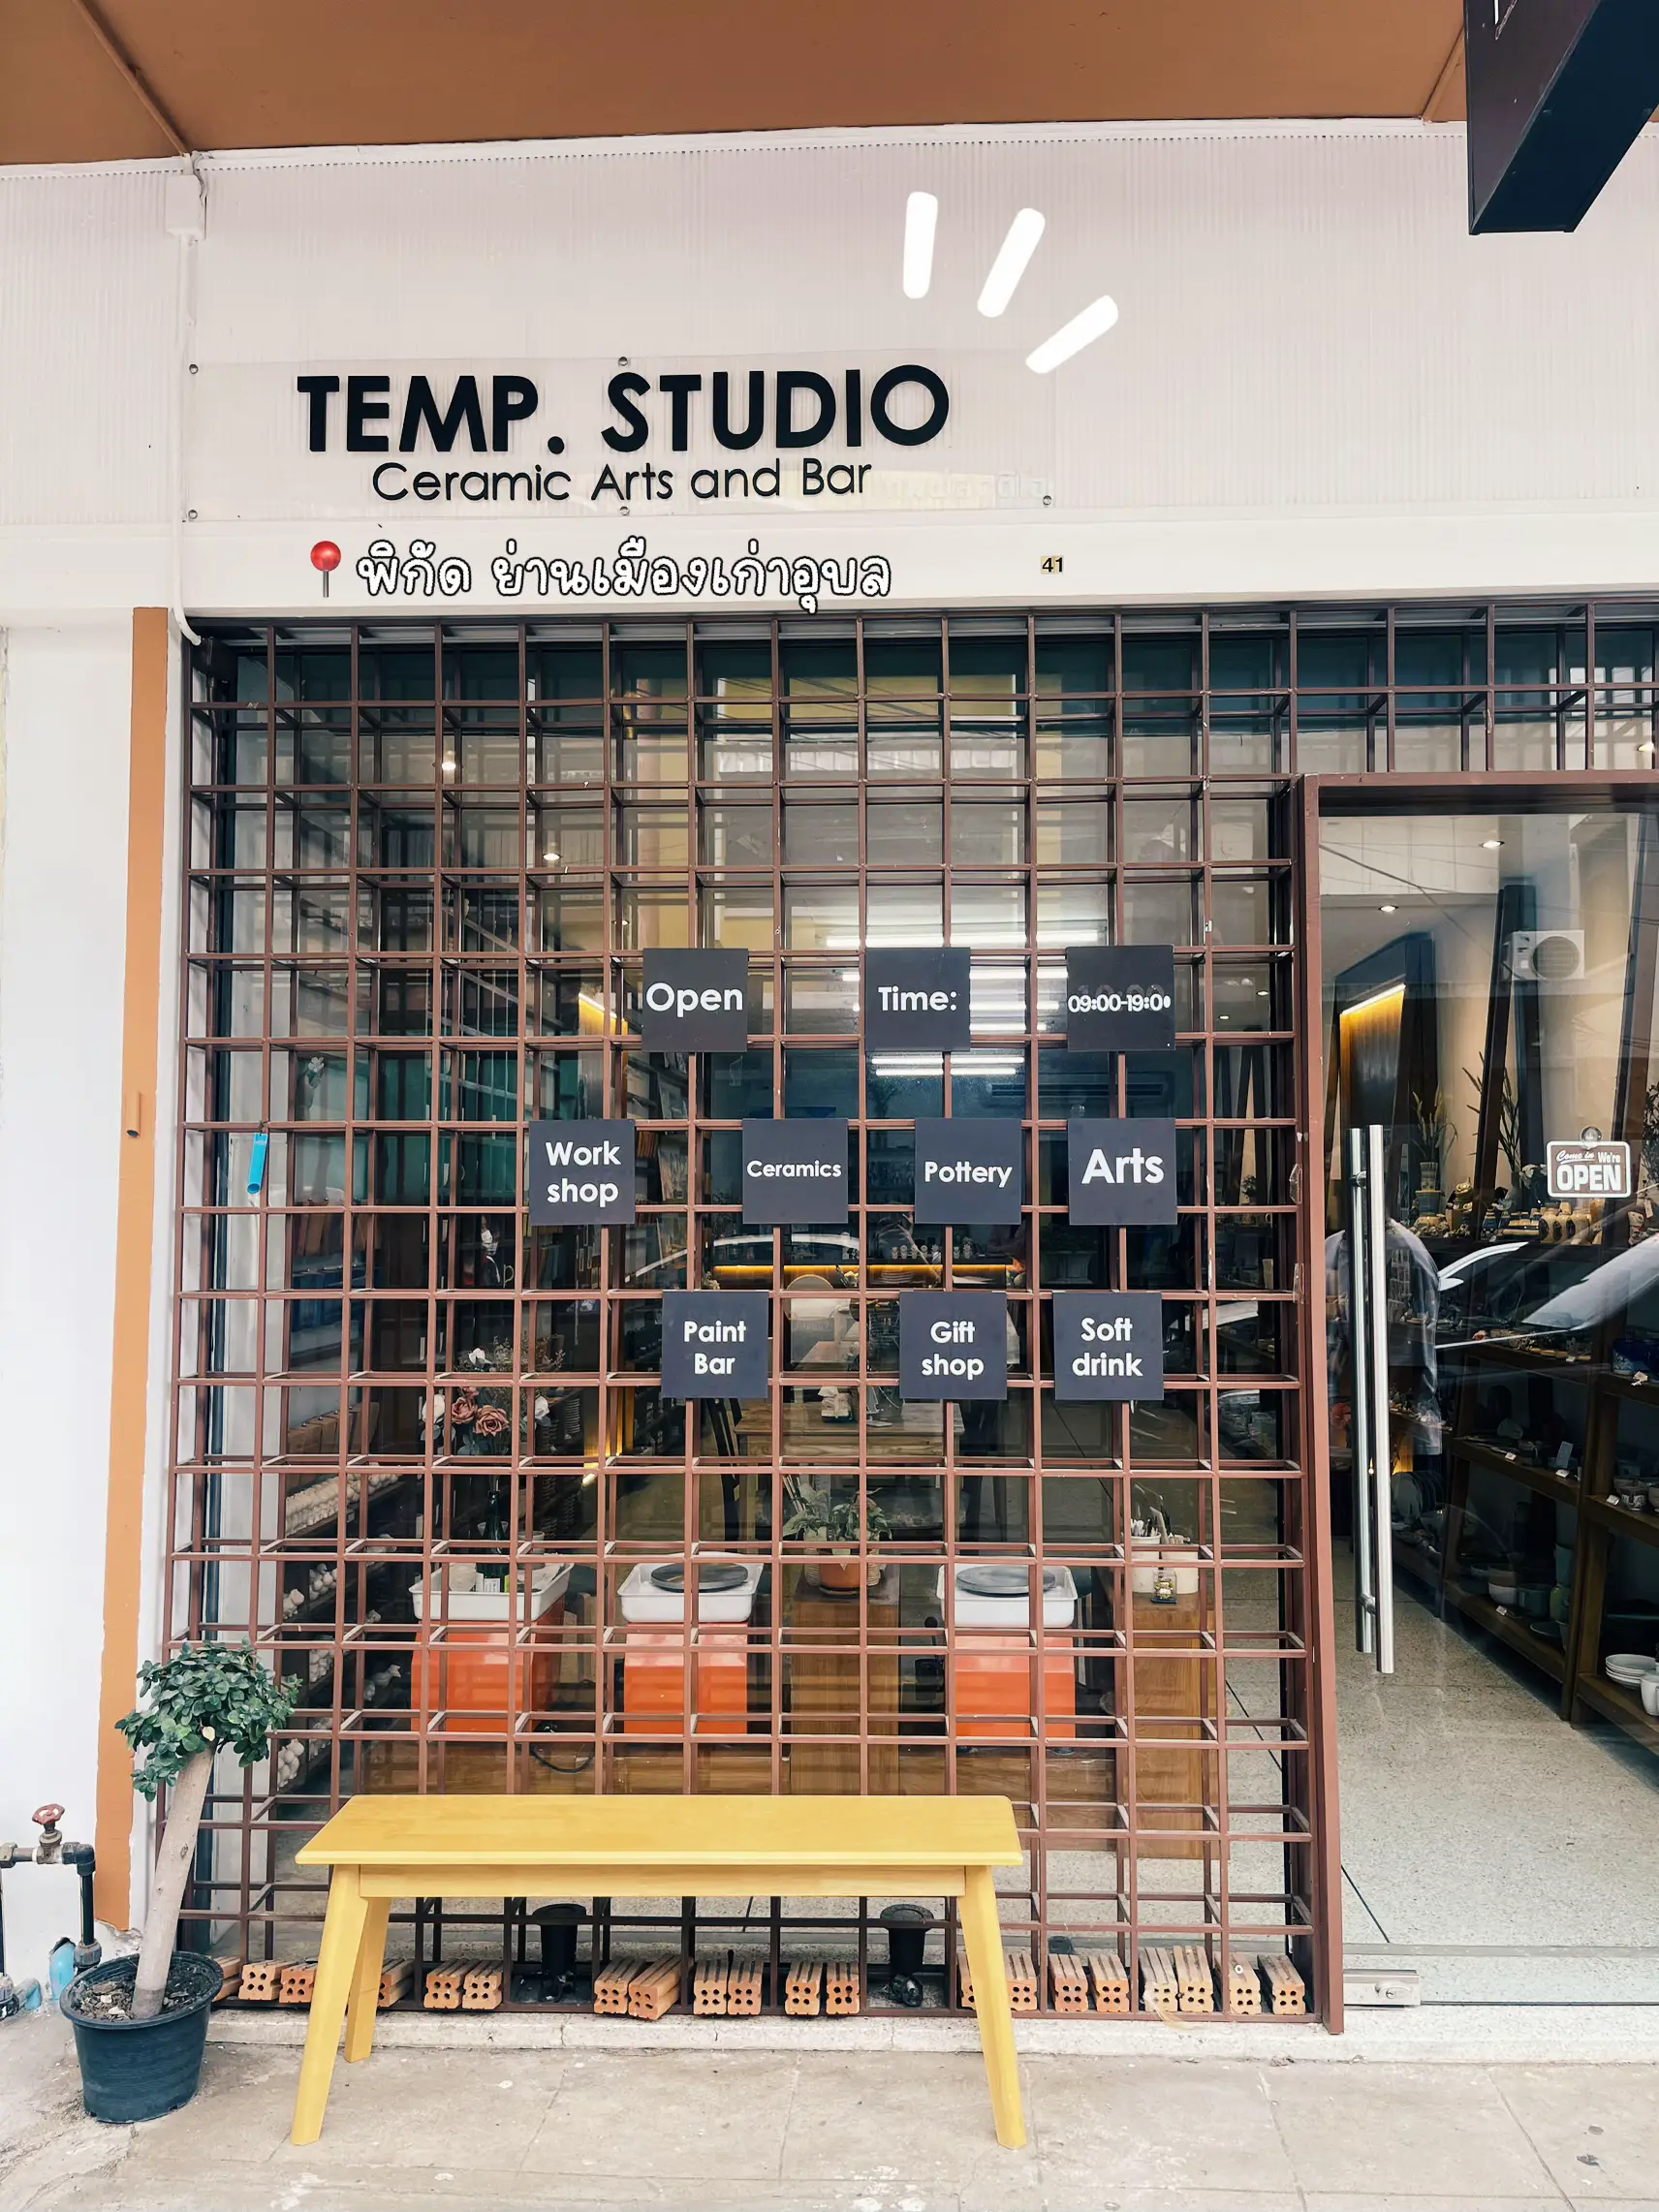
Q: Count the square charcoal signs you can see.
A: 10